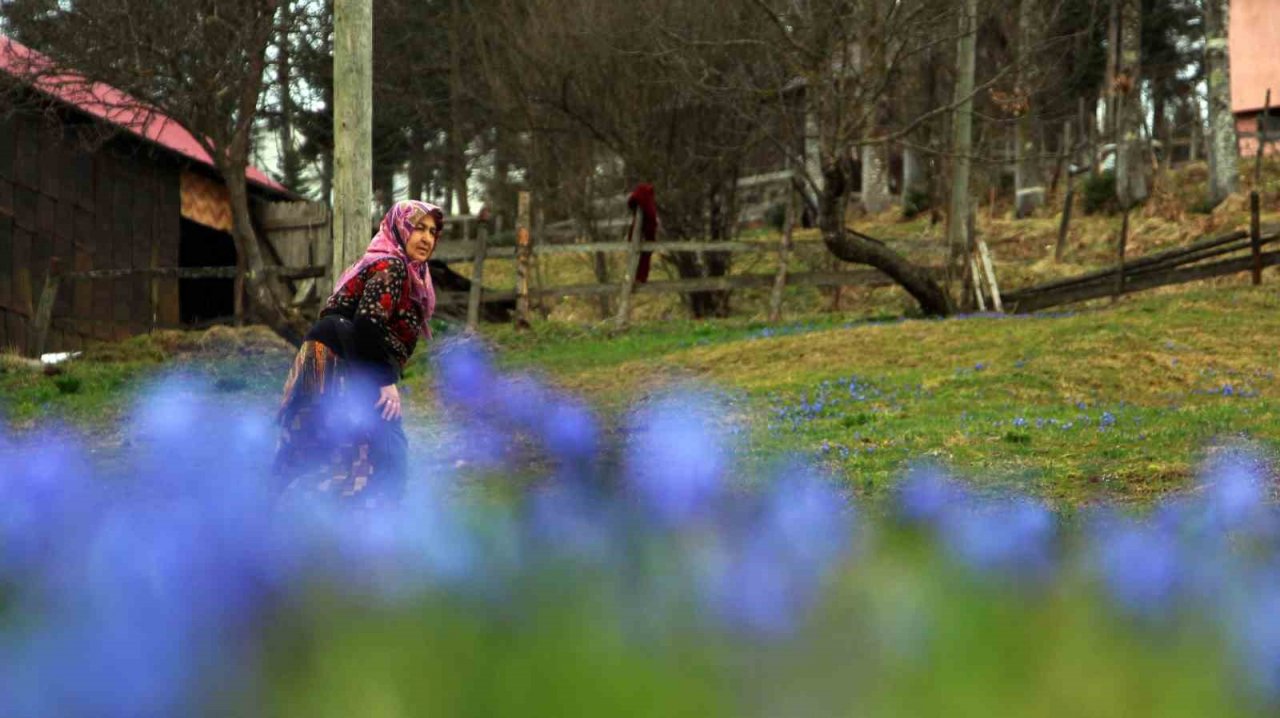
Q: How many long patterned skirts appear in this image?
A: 1